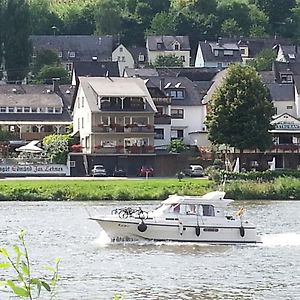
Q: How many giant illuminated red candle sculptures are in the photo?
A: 0